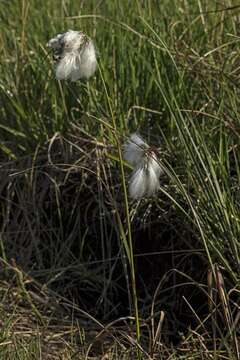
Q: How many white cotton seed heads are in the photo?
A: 2